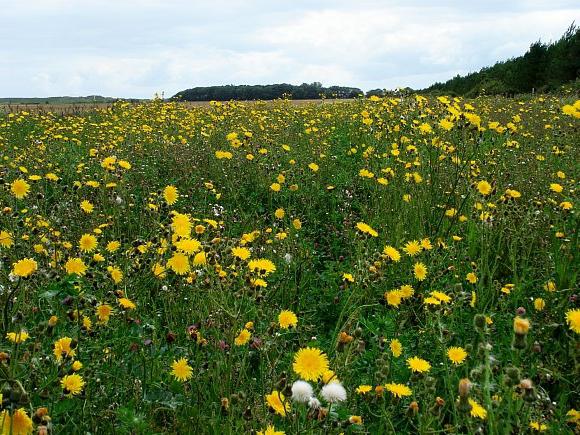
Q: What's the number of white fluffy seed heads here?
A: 3